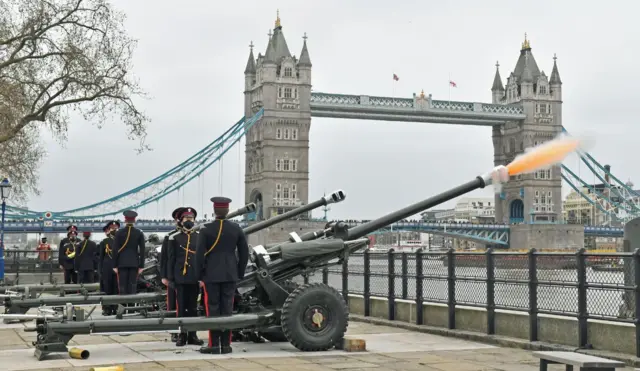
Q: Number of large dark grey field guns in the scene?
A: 3